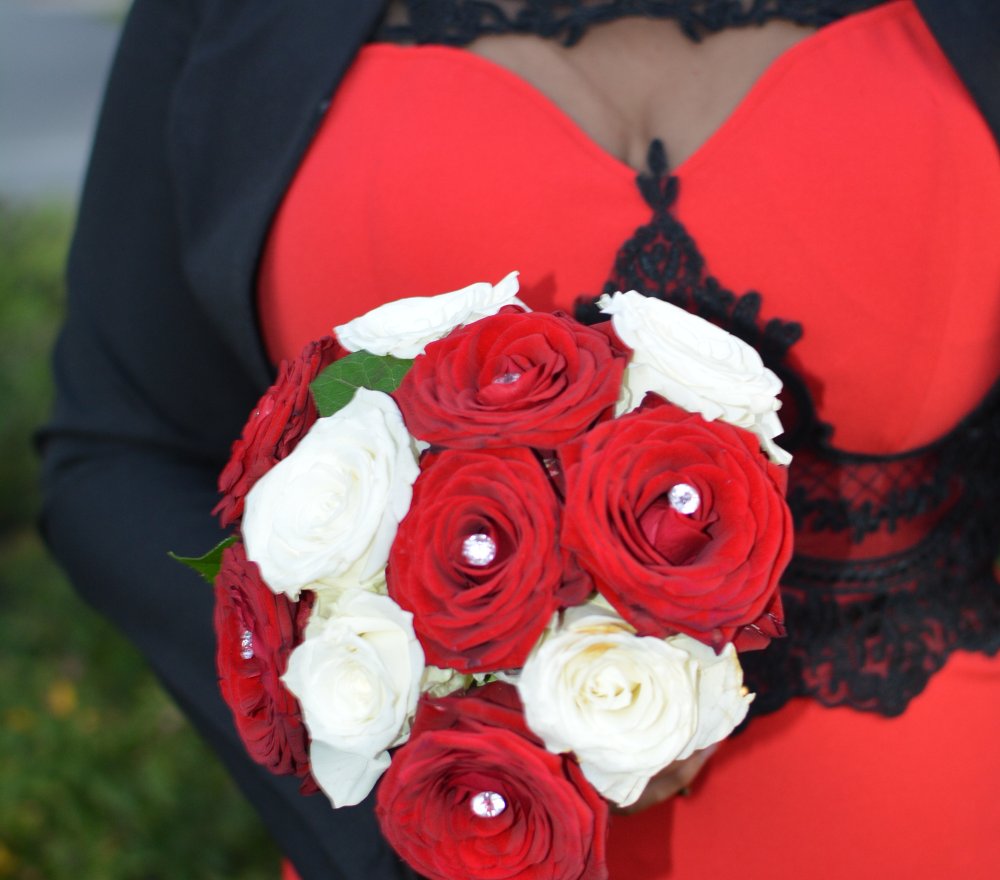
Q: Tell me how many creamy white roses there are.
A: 5